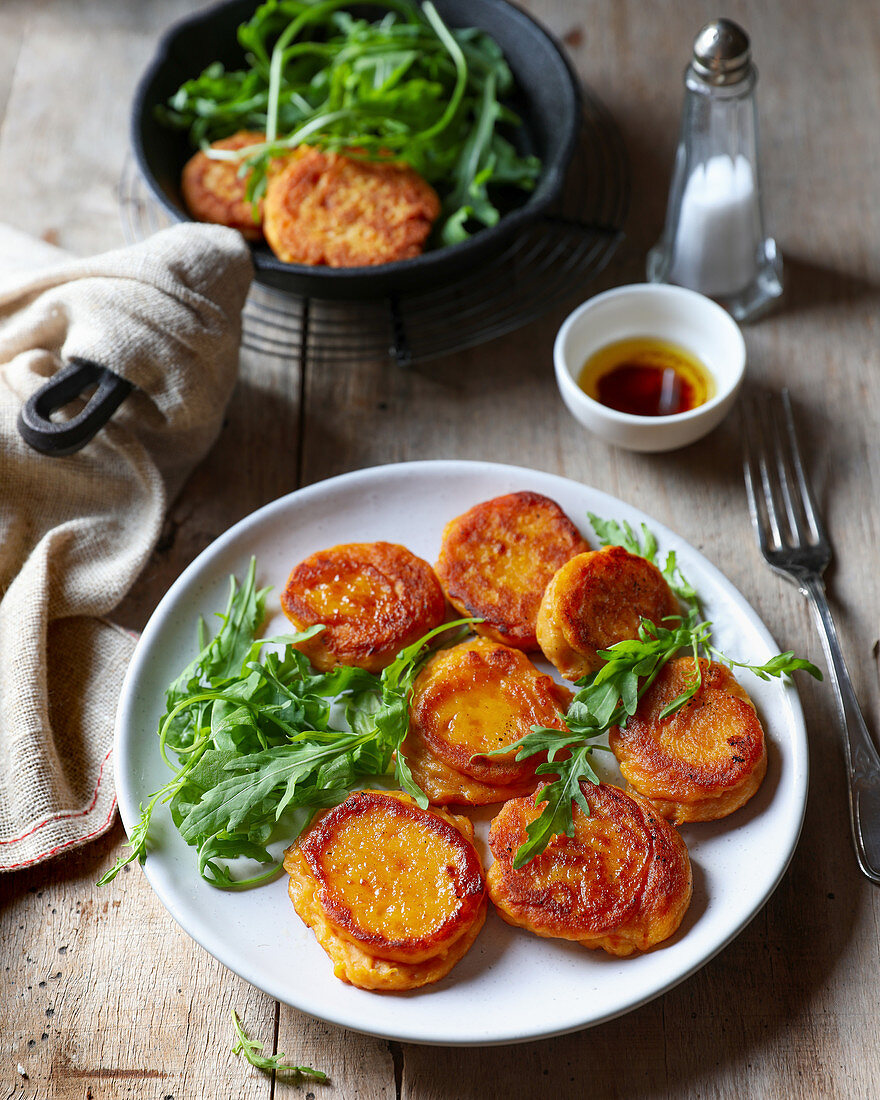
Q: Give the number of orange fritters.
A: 9